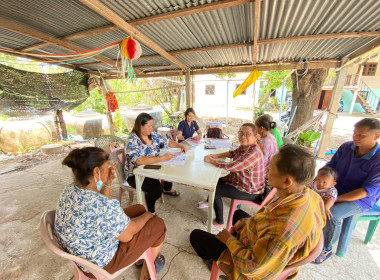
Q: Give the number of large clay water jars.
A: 3